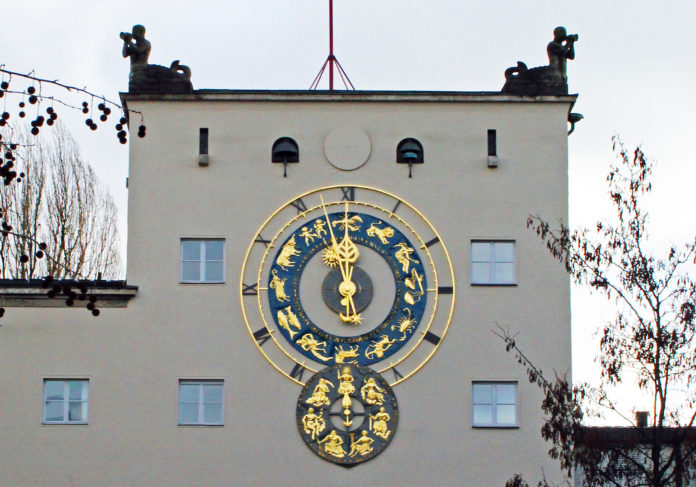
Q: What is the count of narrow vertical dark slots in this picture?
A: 2